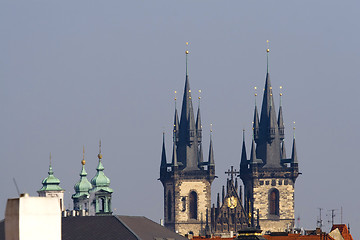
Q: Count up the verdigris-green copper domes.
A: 3